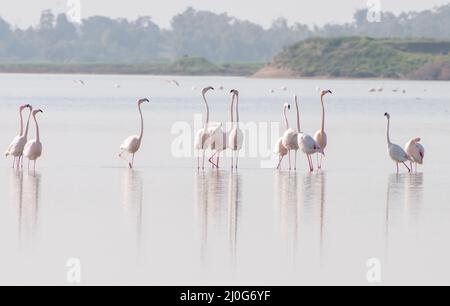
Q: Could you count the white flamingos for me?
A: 13